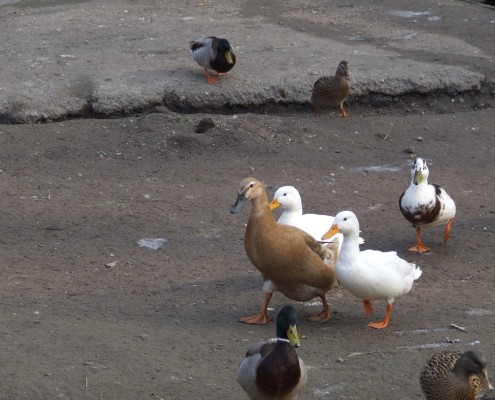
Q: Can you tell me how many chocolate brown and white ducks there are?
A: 1